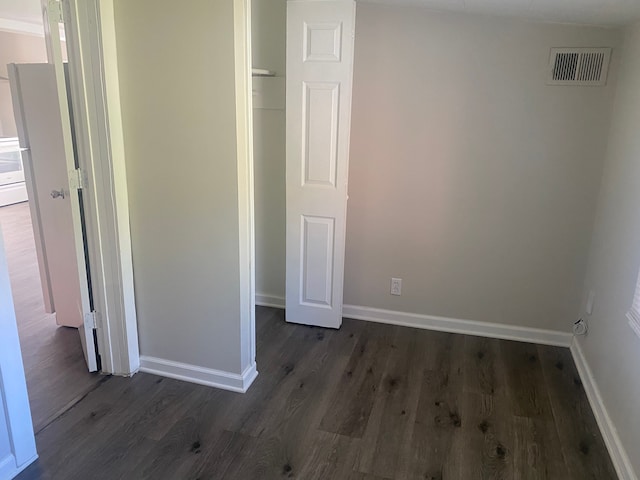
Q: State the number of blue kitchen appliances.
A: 0